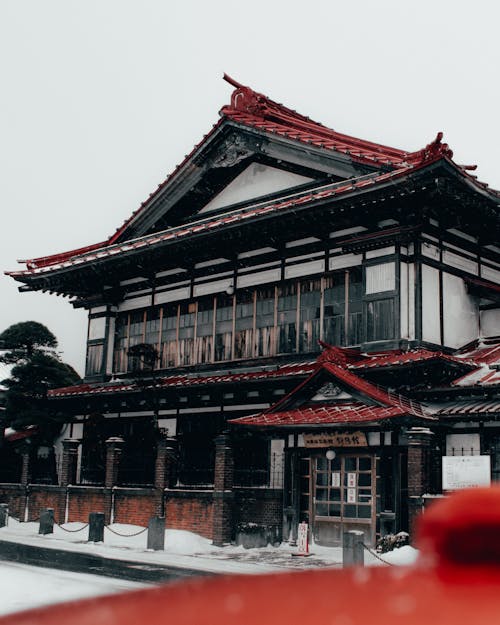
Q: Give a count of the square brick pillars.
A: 6